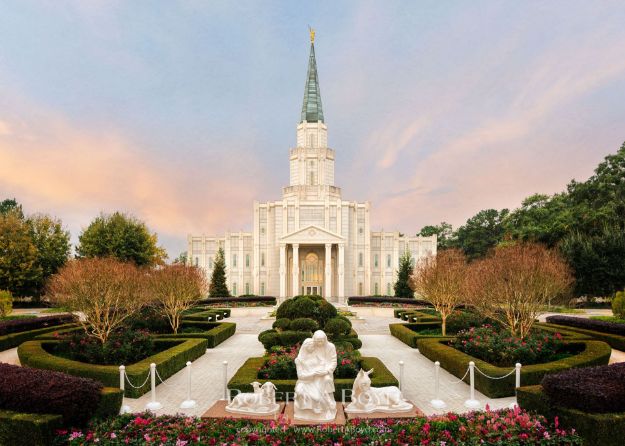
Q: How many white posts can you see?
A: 8